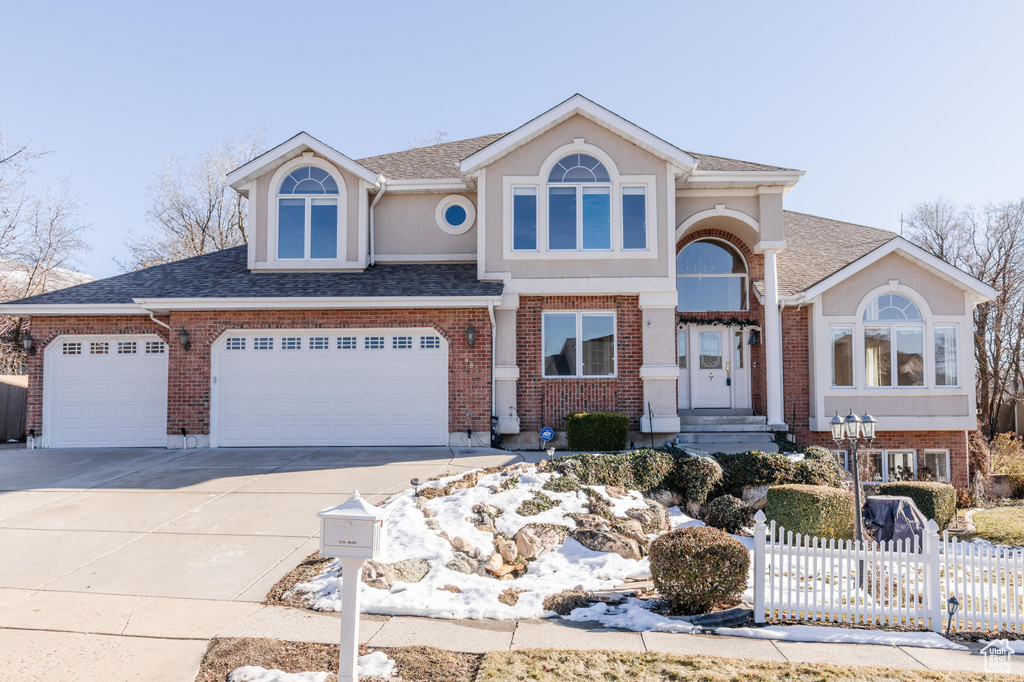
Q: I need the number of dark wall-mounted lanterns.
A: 3